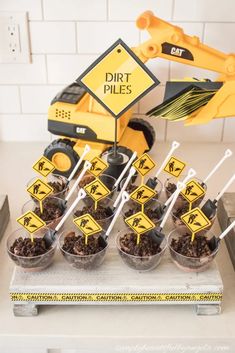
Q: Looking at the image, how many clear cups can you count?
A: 12